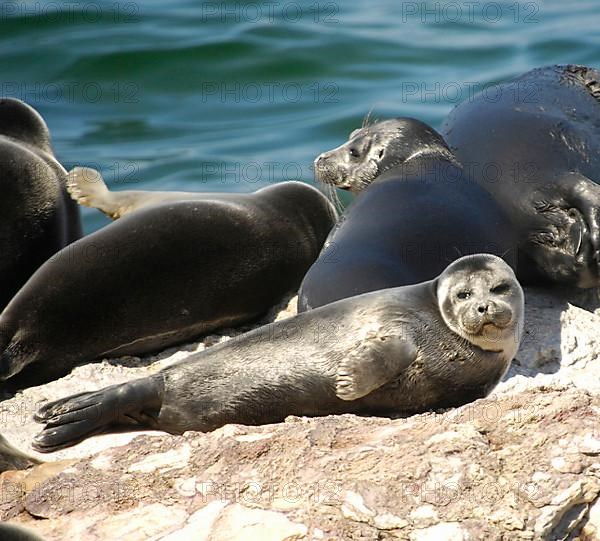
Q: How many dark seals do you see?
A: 4